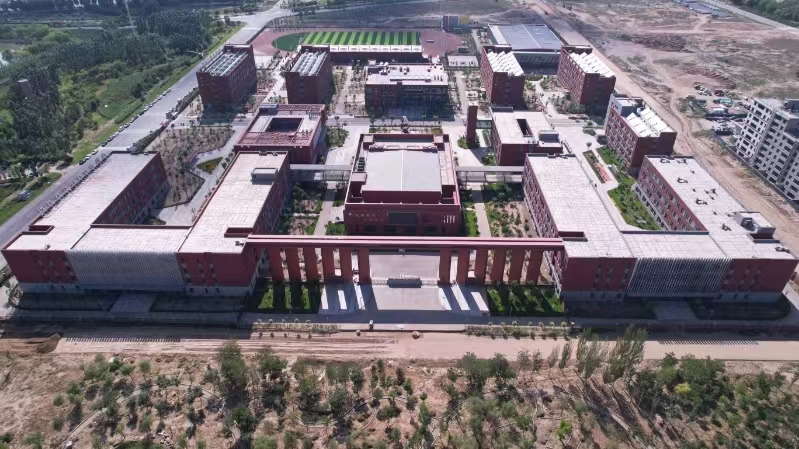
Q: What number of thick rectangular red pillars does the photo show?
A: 12